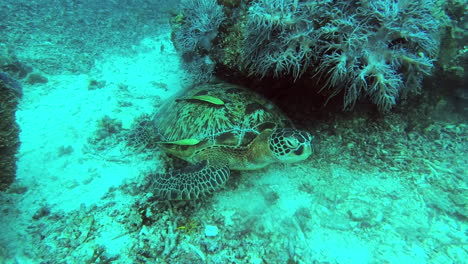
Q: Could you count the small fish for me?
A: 2